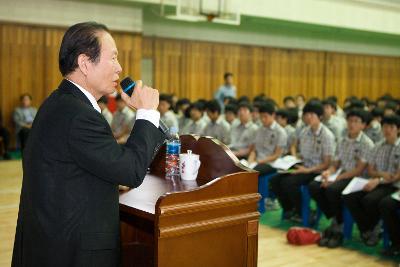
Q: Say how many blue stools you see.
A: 4